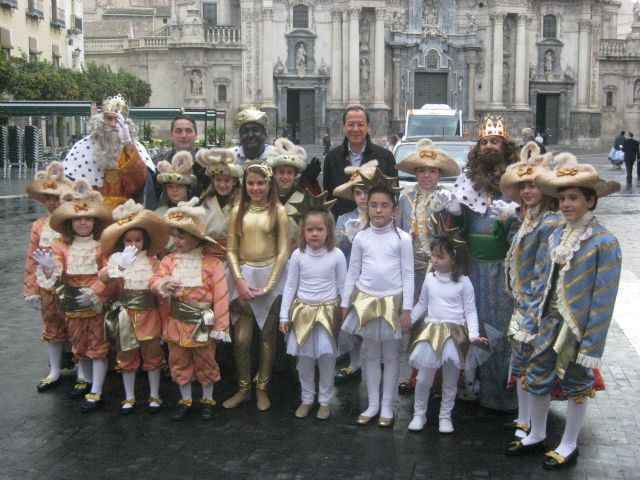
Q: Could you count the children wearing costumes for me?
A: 15